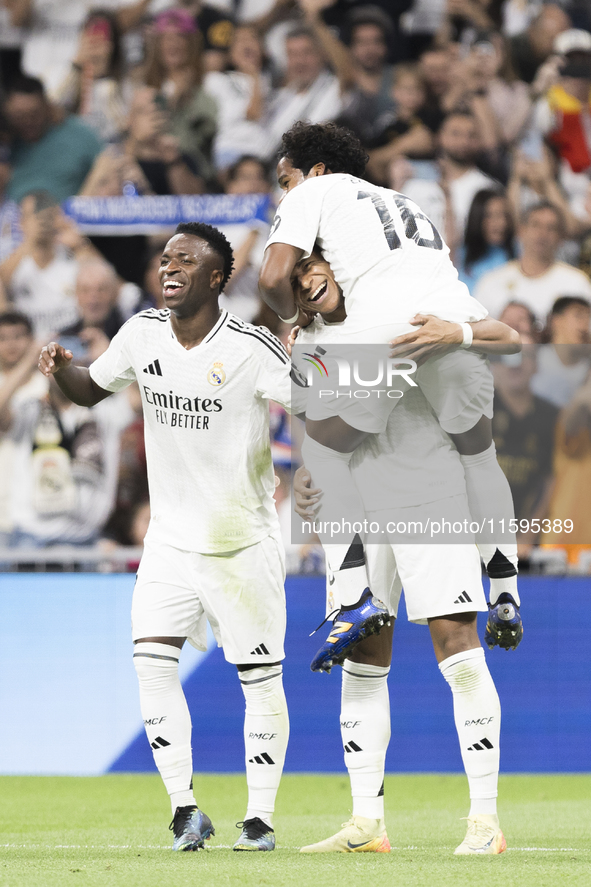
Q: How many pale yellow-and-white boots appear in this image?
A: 2